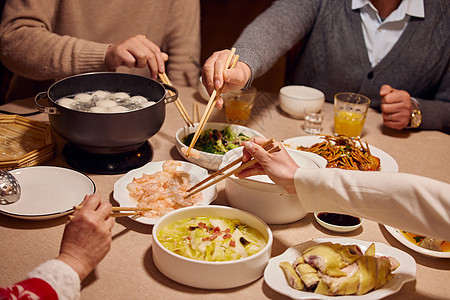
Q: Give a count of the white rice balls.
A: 9